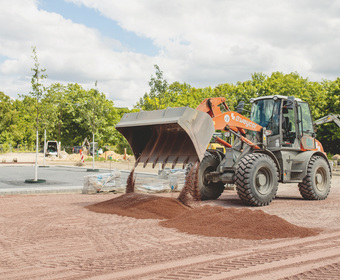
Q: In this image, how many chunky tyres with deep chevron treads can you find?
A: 3